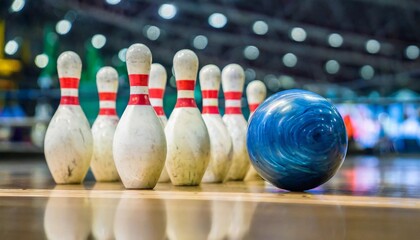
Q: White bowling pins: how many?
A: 8